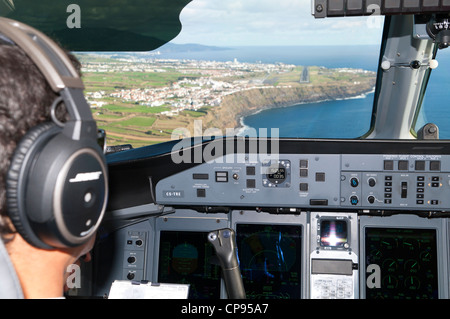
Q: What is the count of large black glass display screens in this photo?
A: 3